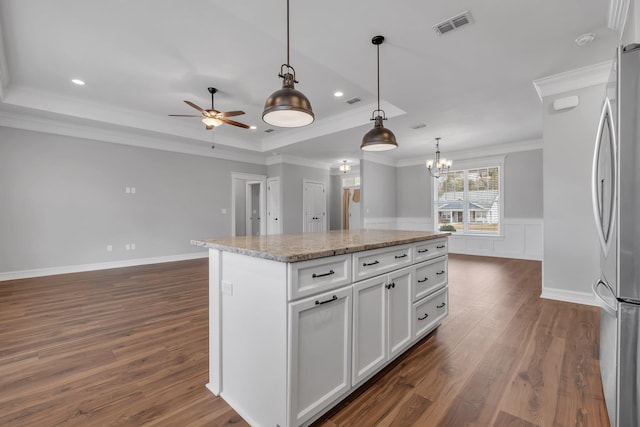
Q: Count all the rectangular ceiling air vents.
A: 4